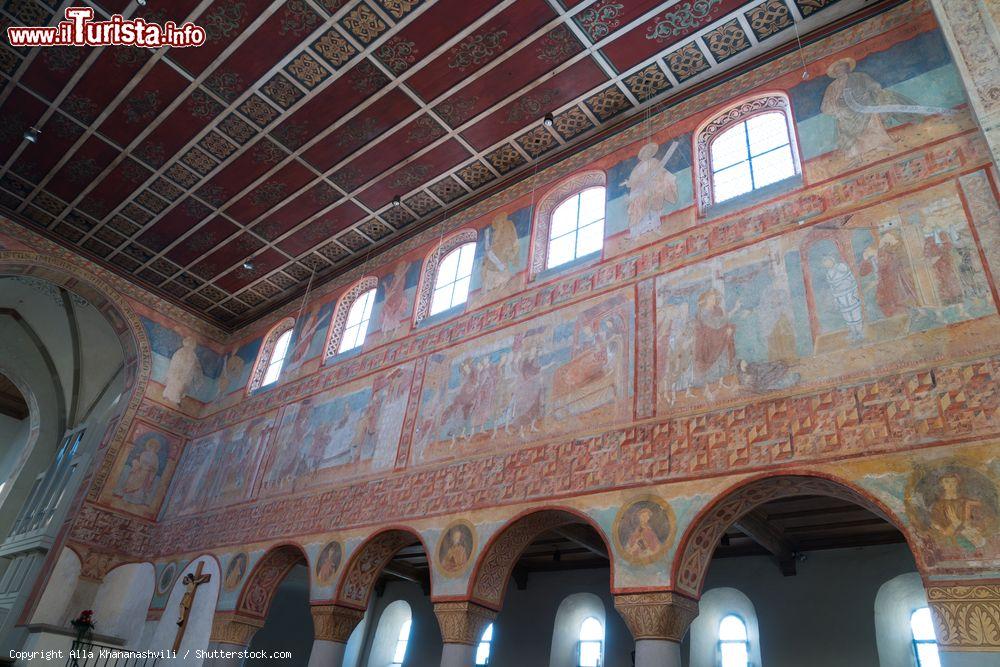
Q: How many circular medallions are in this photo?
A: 6